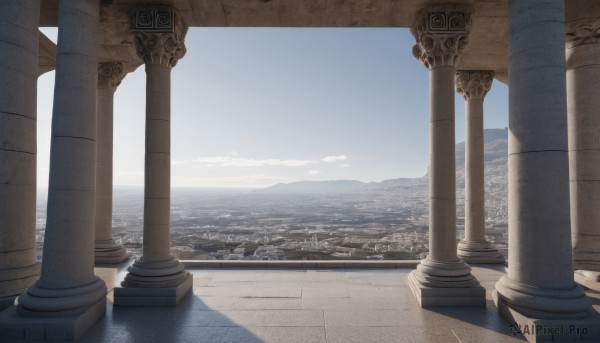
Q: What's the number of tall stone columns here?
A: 8